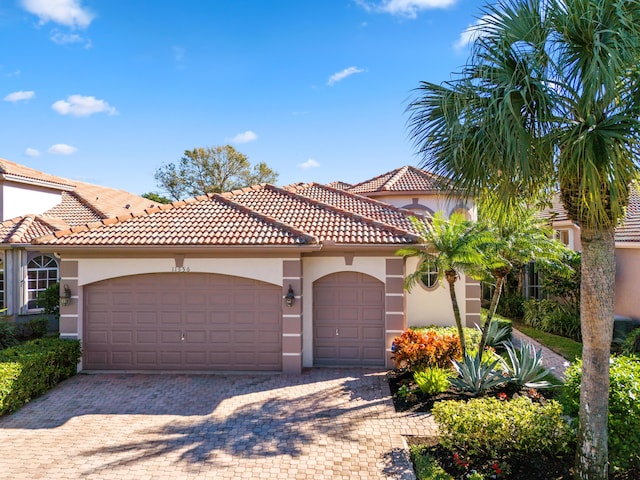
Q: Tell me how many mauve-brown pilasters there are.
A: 4